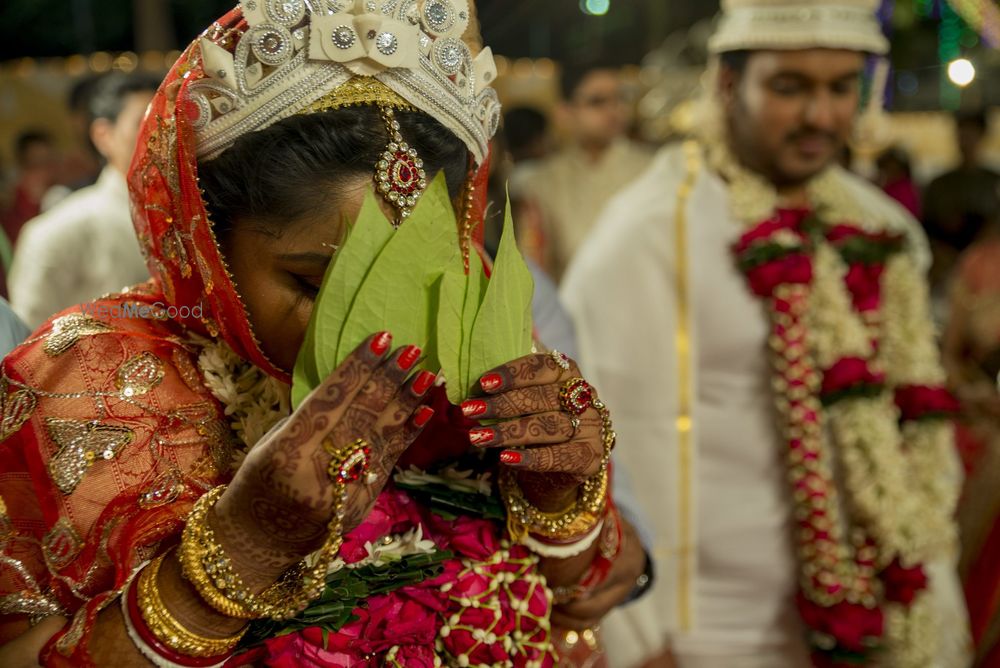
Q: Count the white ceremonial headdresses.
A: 2